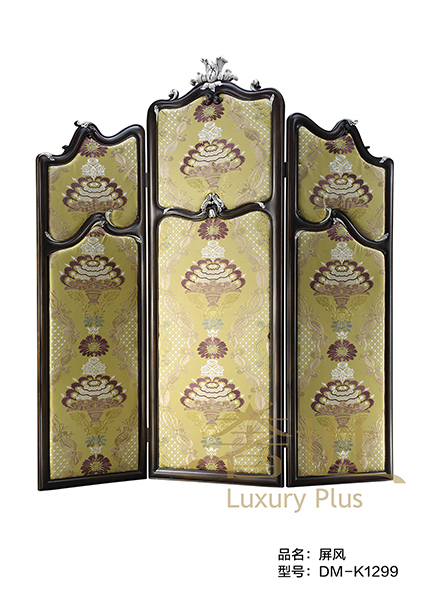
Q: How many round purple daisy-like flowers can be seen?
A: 12